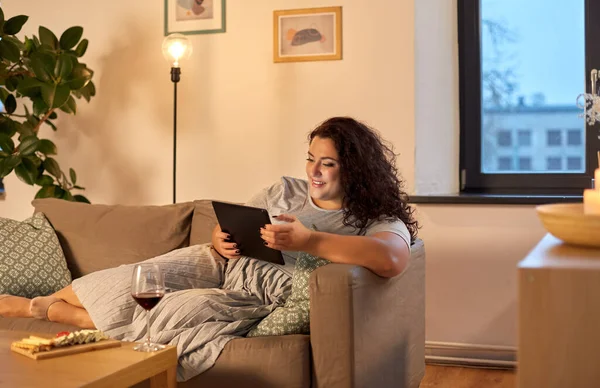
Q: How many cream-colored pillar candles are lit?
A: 2